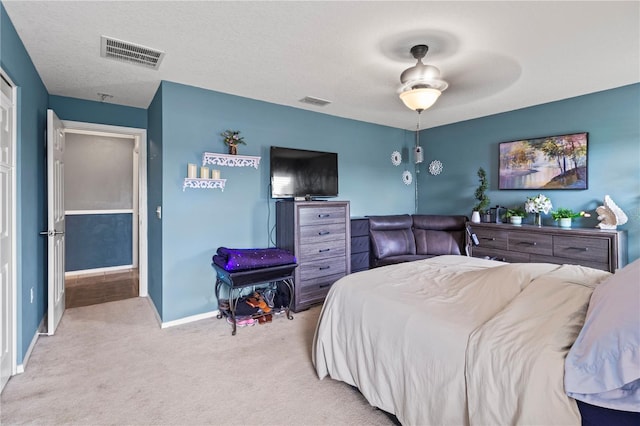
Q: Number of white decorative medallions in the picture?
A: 3